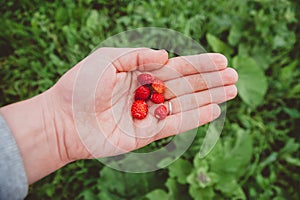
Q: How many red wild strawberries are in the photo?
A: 6